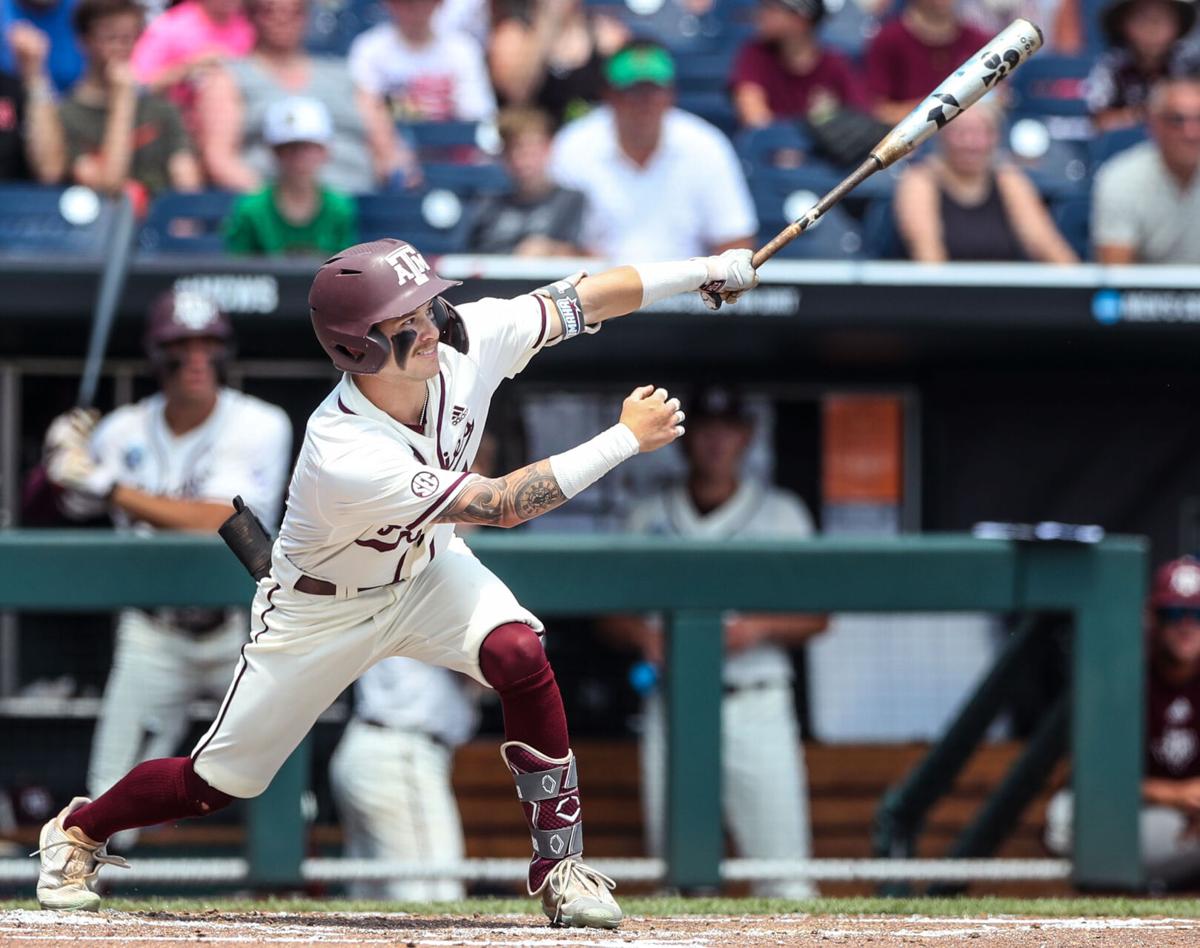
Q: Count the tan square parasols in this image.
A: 0